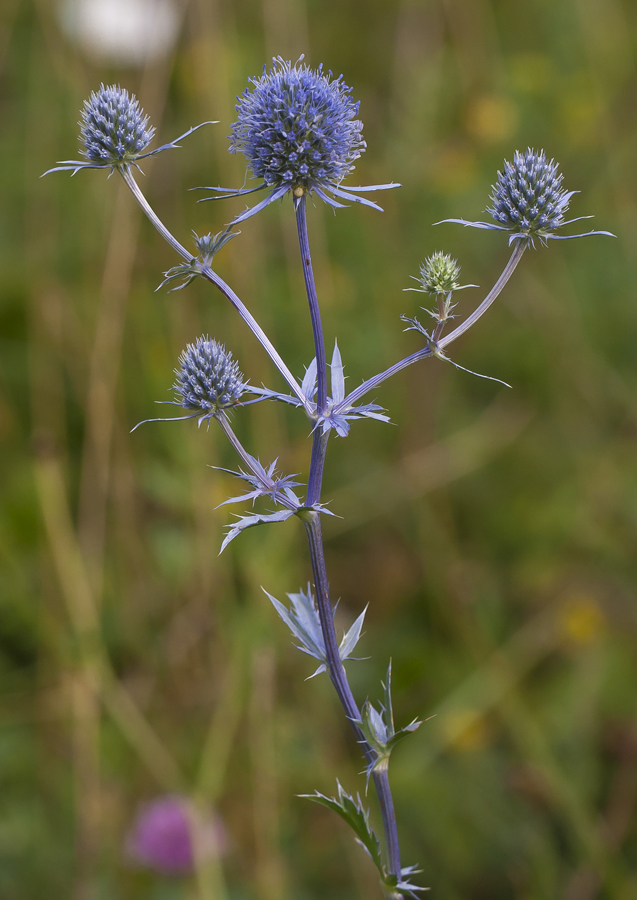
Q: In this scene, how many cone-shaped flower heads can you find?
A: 5